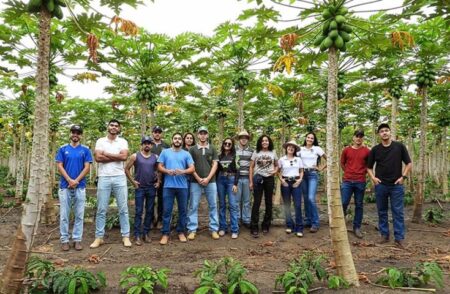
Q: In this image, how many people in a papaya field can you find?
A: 14